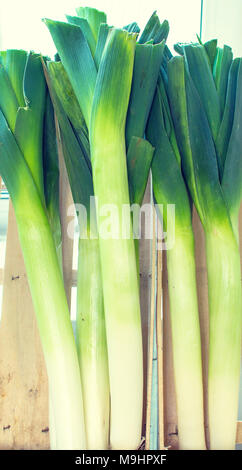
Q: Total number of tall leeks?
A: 5